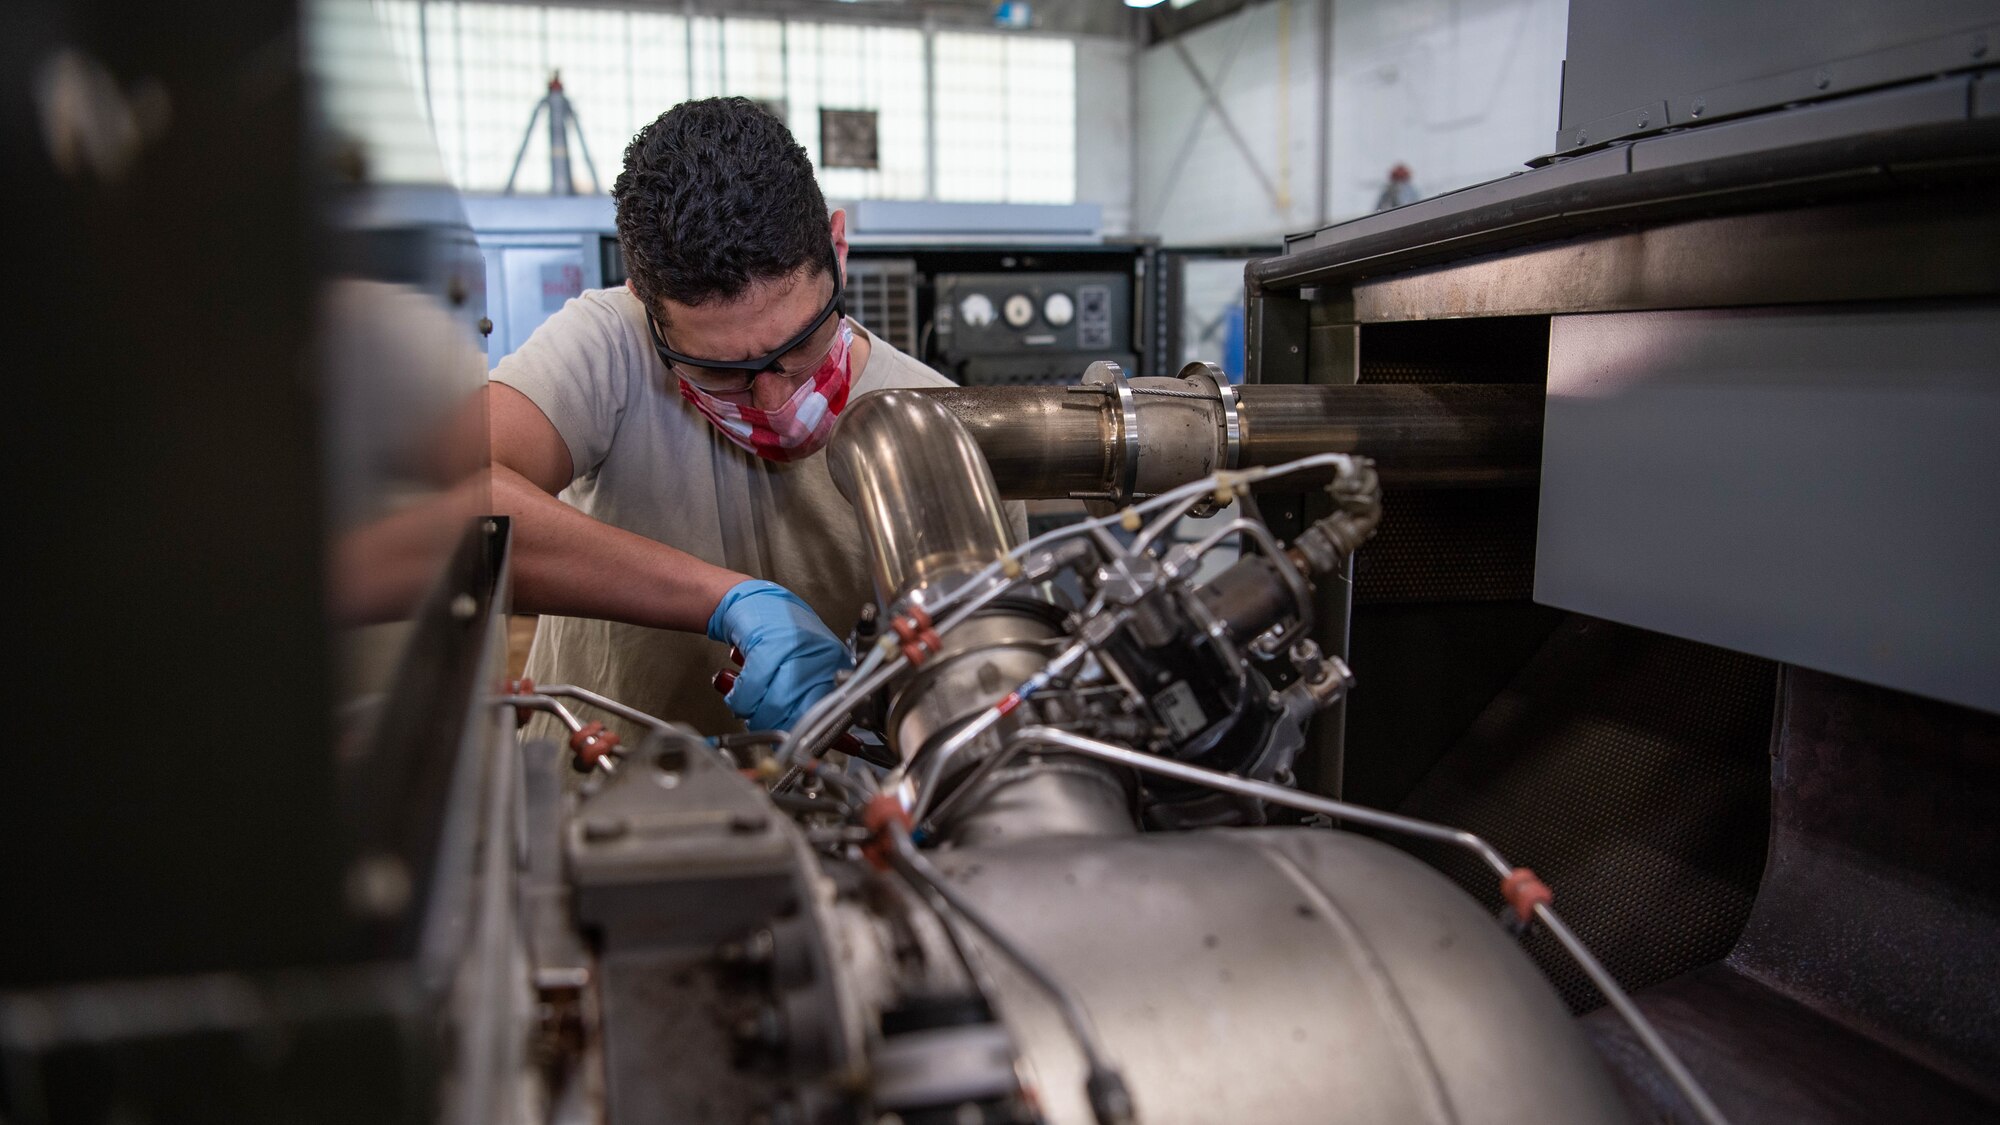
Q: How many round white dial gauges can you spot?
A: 3